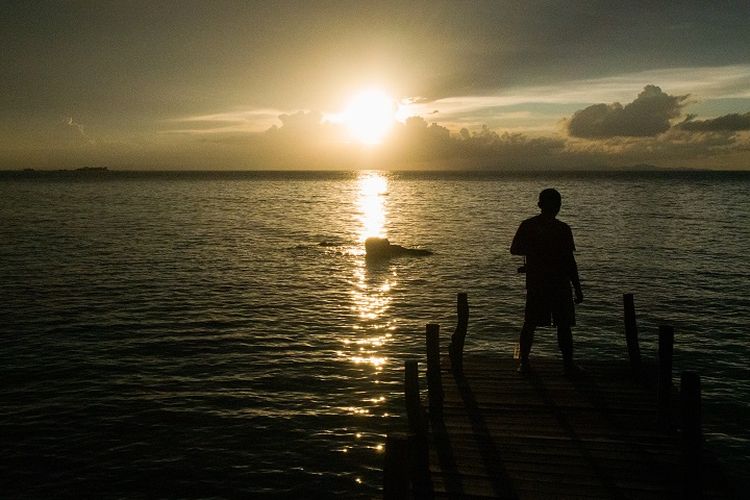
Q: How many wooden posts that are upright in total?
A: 7